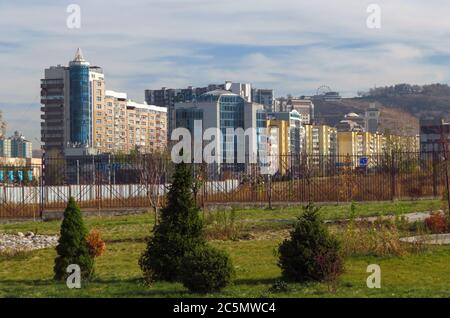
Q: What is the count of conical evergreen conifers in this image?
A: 3